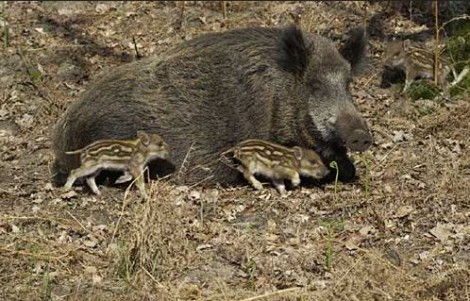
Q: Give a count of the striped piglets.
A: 3